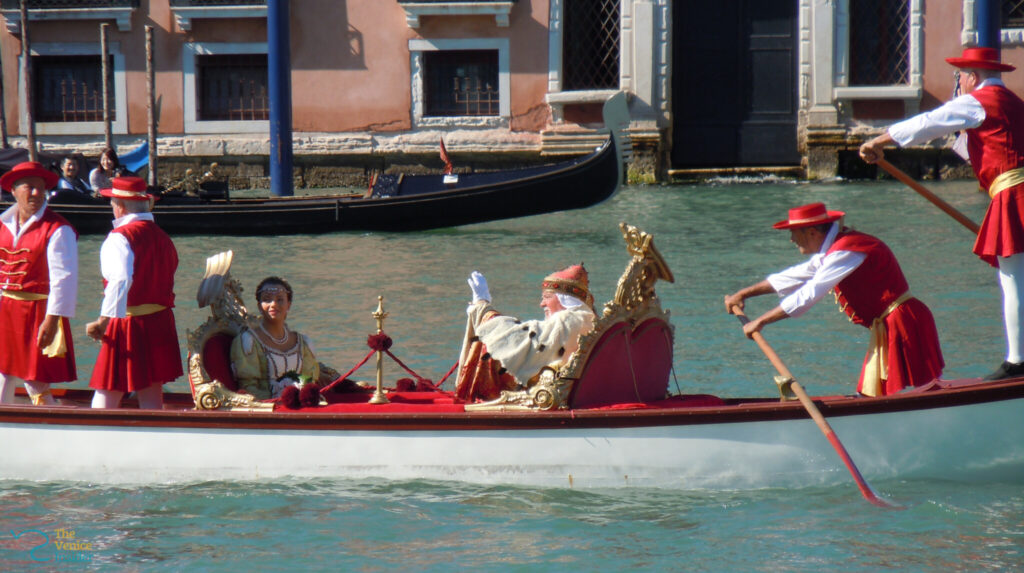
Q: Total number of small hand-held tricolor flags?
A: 0